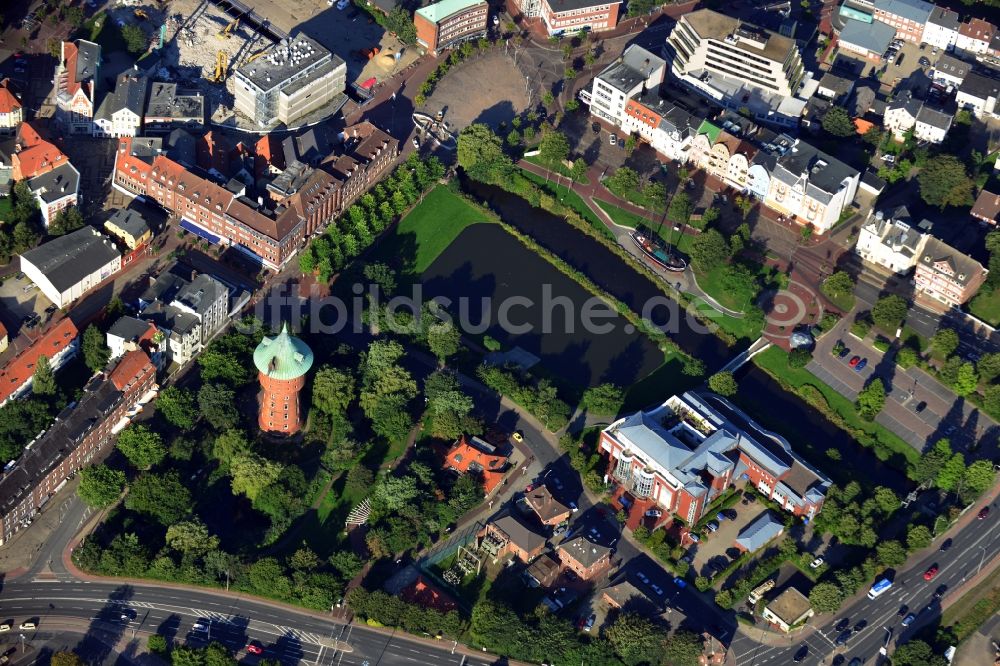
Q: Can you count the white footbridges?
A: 1